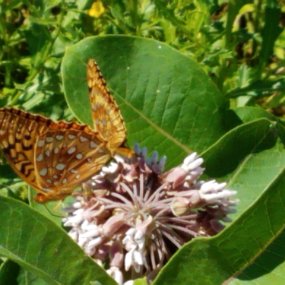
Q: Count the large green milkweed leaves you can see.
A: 4